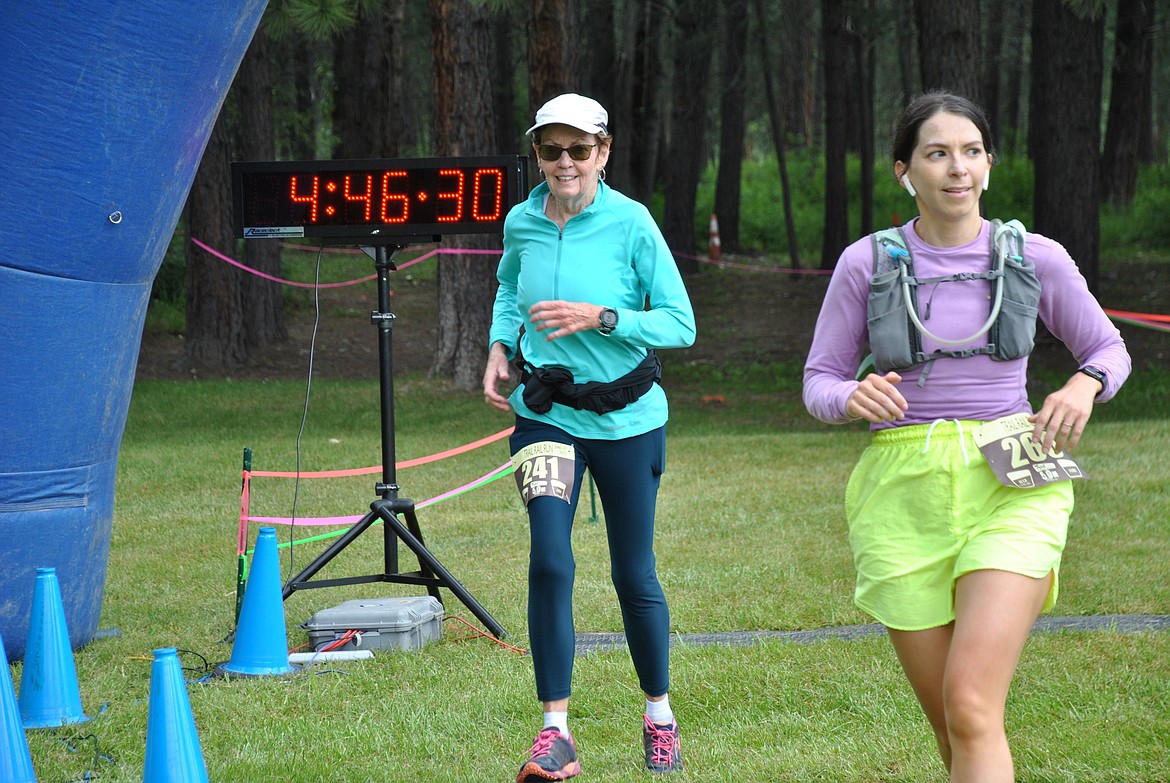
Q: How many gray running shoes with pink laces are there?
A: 2